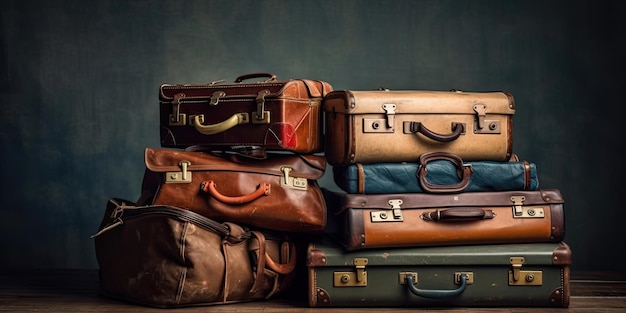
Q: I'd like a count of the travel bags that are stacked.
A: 7